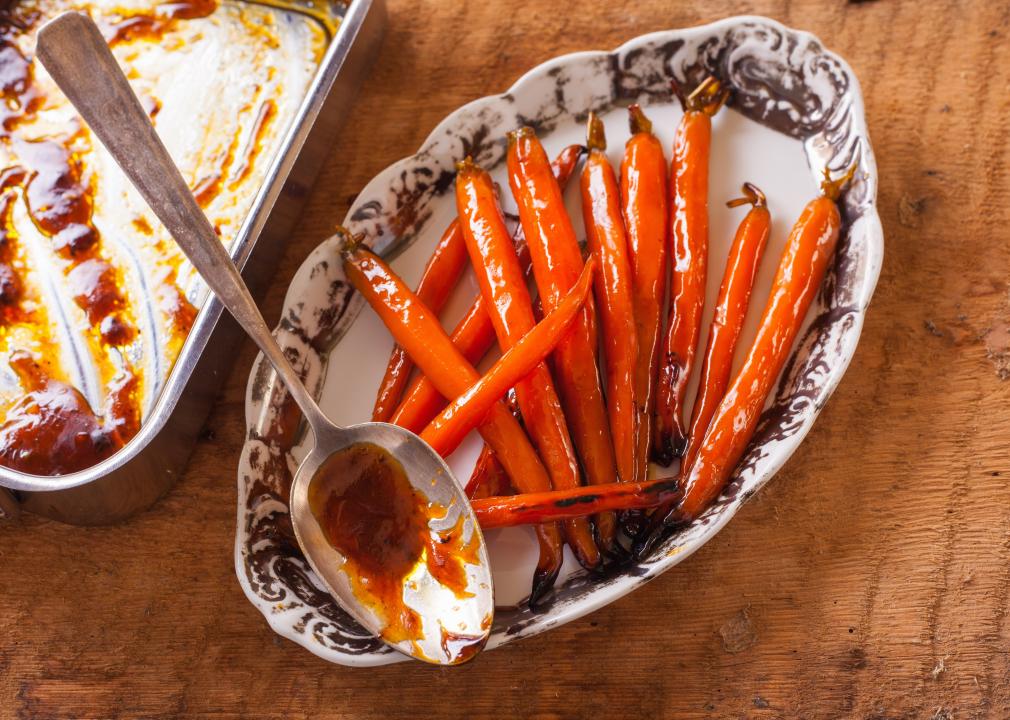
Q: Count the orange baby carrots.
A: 13